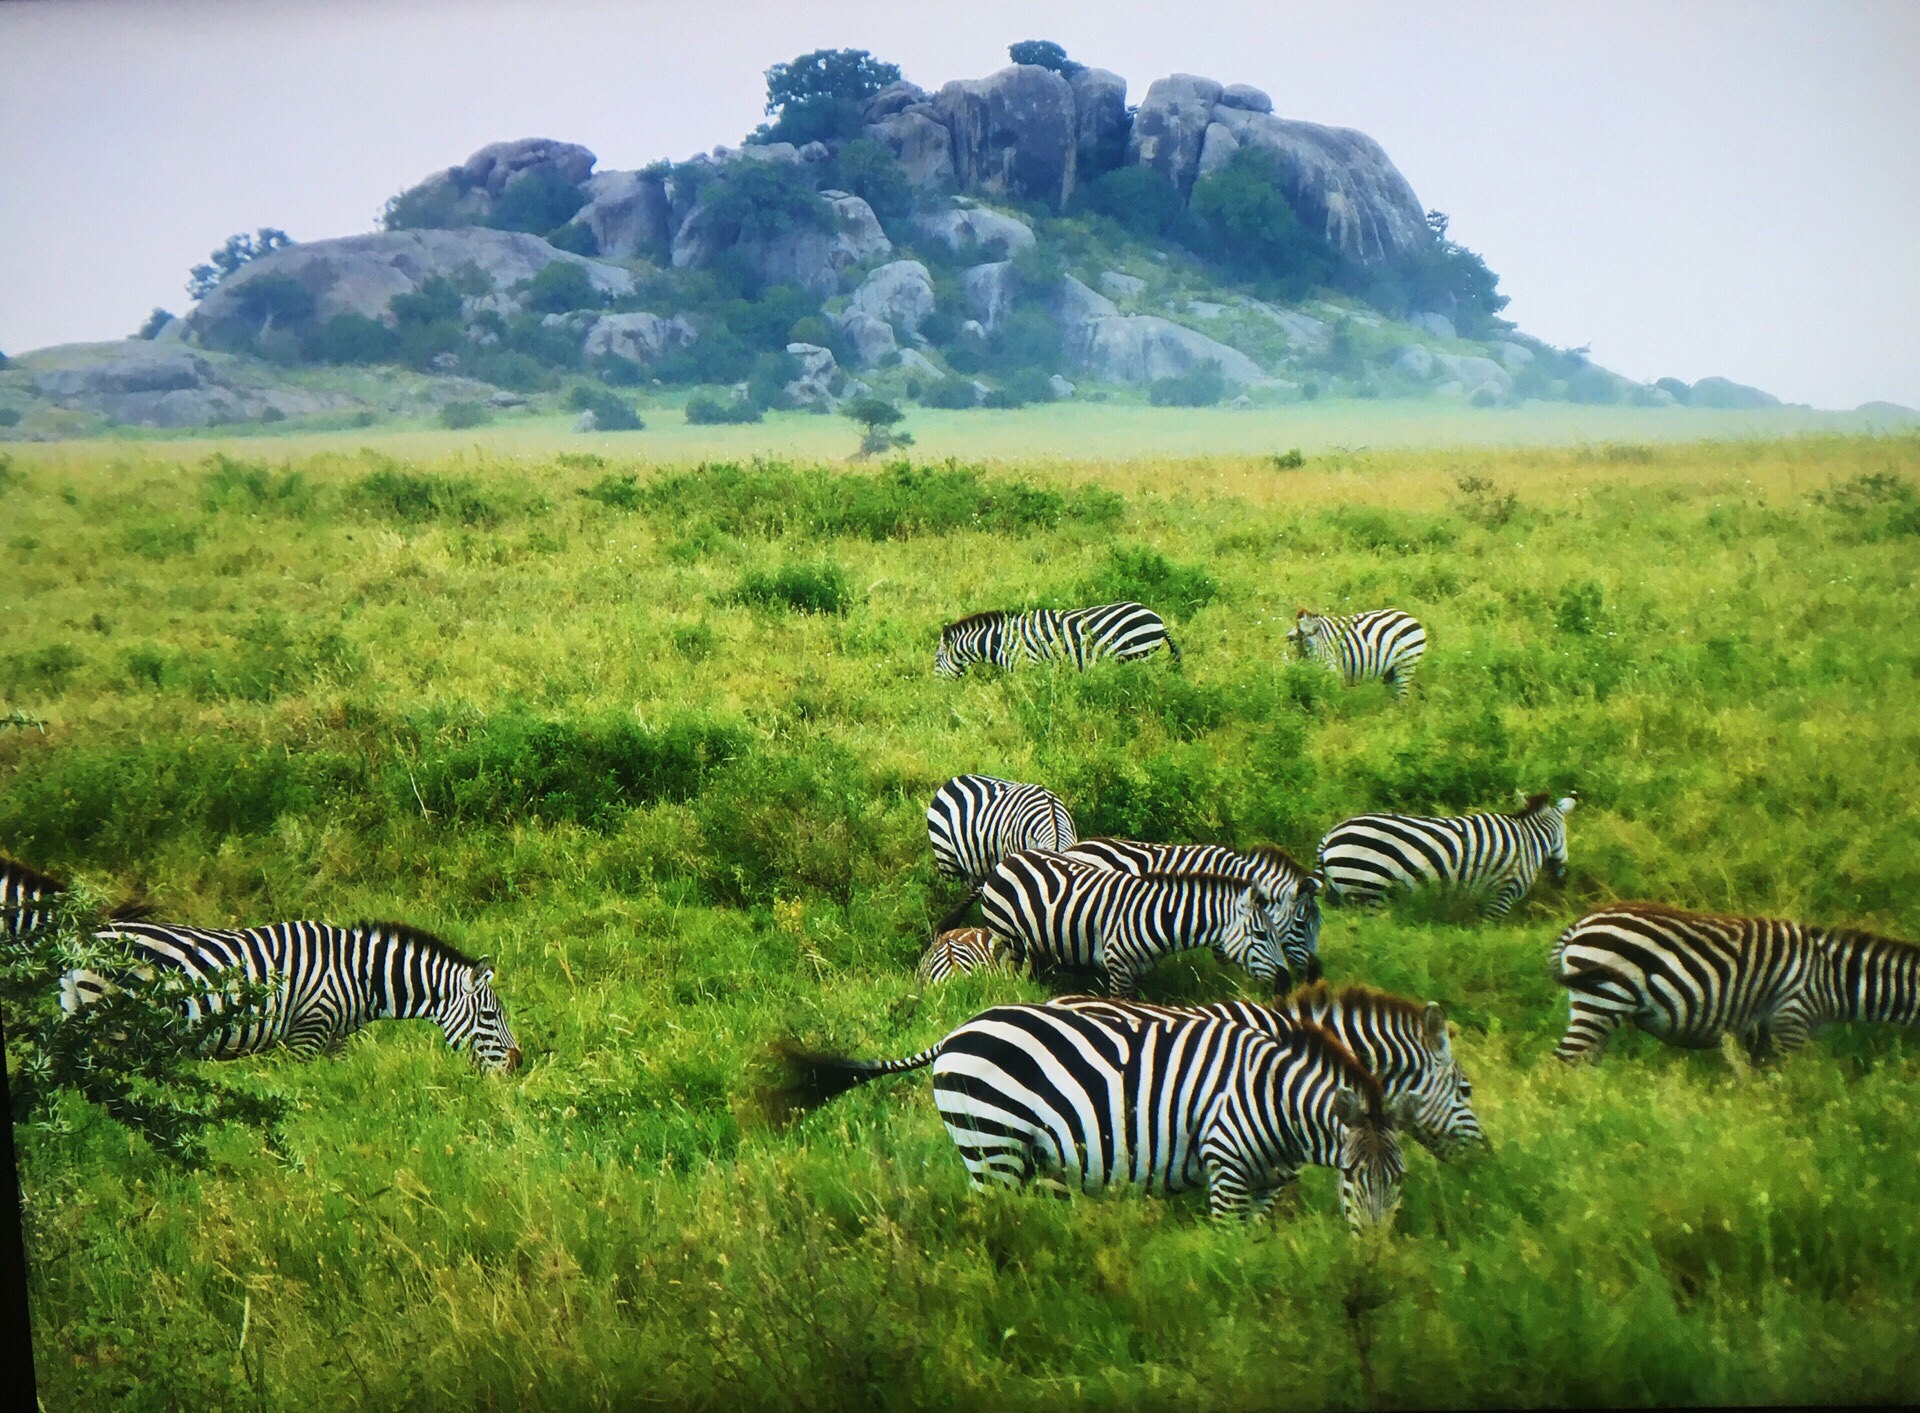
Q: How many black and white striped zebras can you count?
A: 12